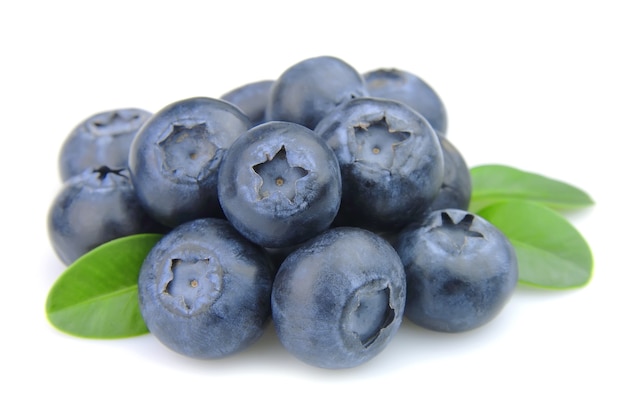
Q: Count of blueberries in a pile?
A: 12